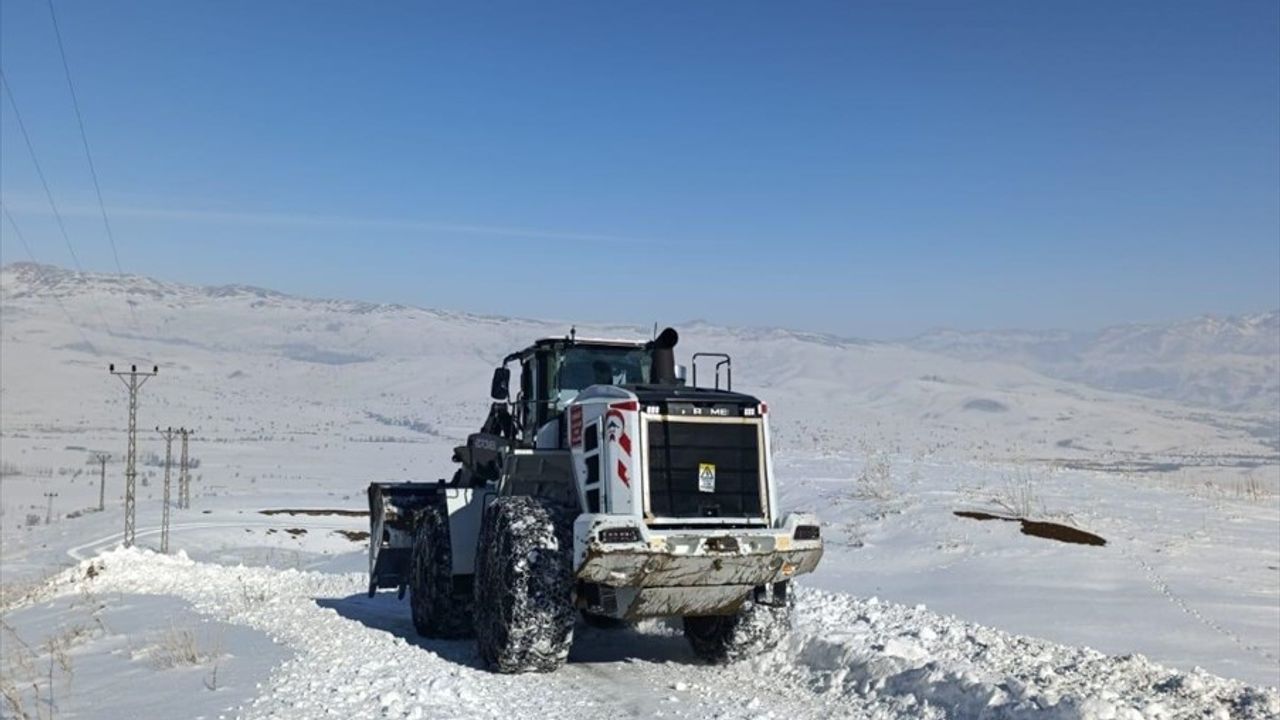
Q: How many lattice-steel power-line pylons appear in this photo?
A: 5